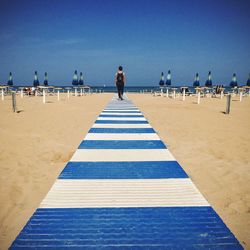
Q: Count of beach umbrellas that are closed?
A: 11